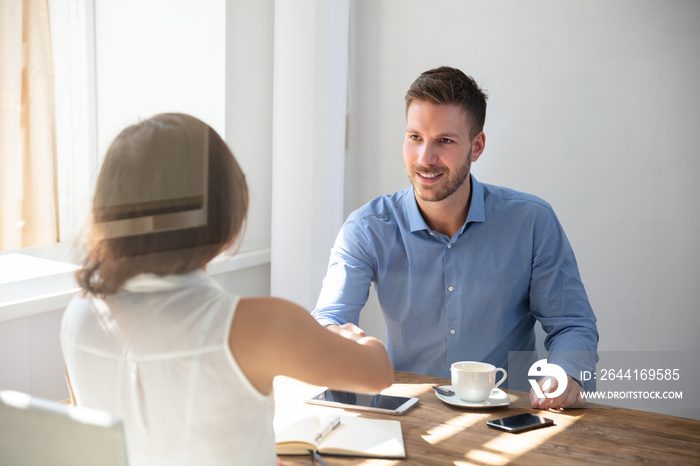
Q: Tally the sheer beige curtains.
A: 1